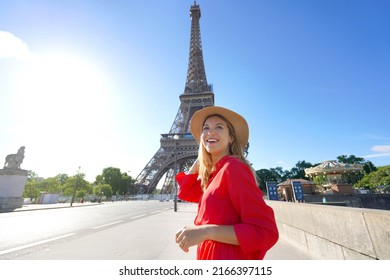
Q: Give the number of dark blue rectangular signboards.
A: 2